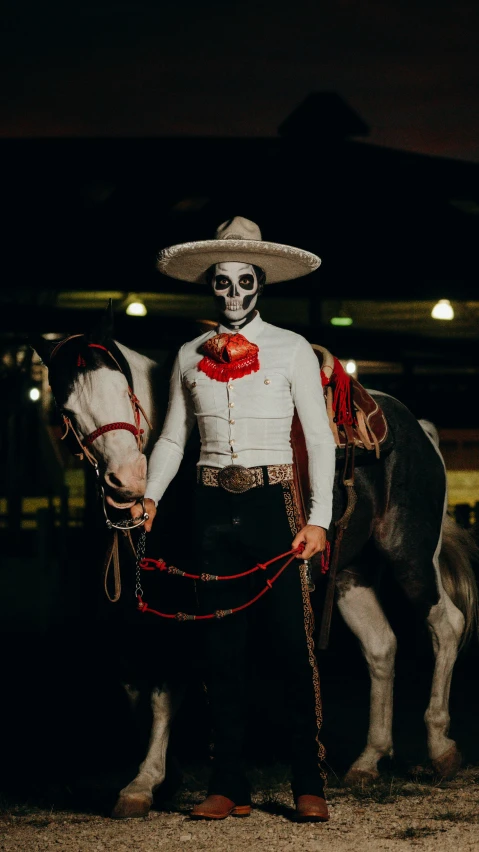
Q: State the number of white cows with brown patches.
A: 0